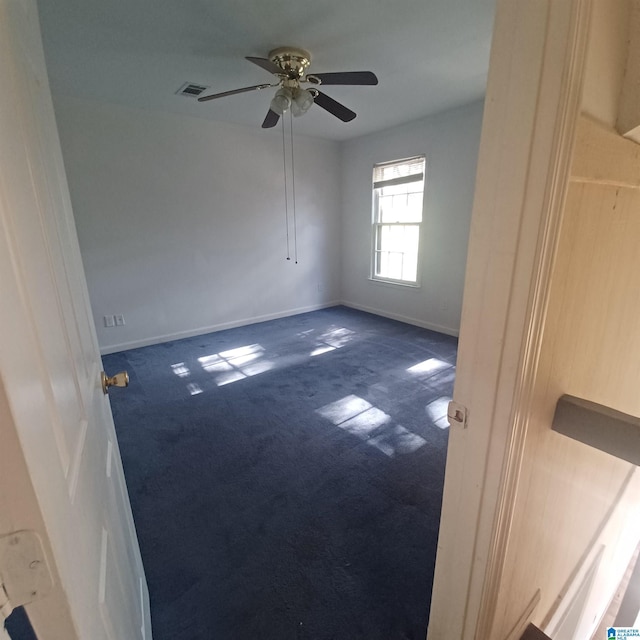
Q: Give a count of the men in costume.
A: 0